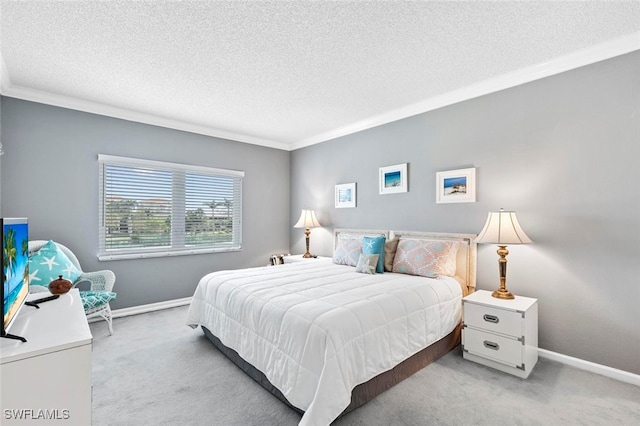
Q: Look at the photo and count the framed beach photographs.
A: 3